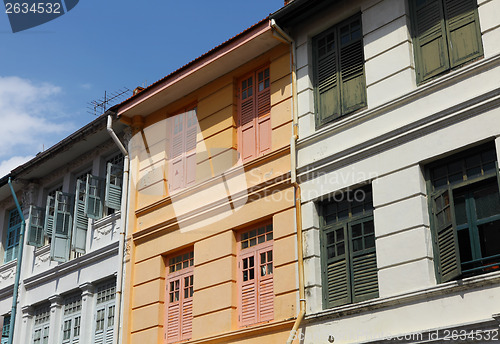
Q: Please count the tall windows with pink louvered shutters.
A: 4